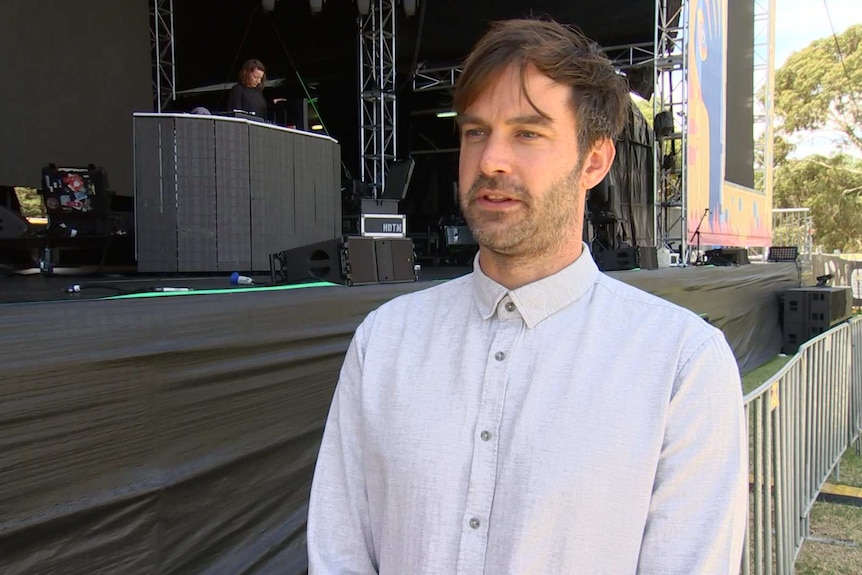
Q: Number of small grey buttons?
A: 4